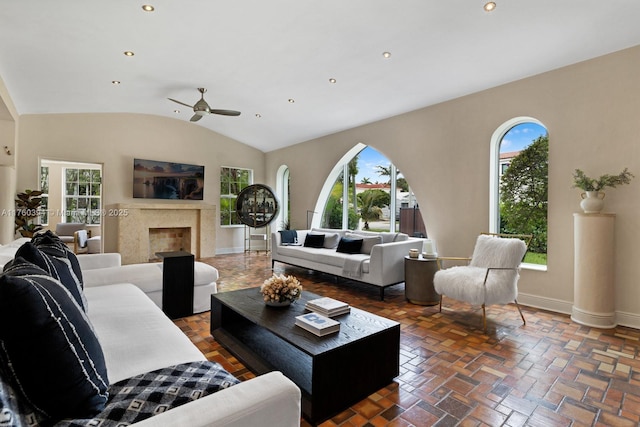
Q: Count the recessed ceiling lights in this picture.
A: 9